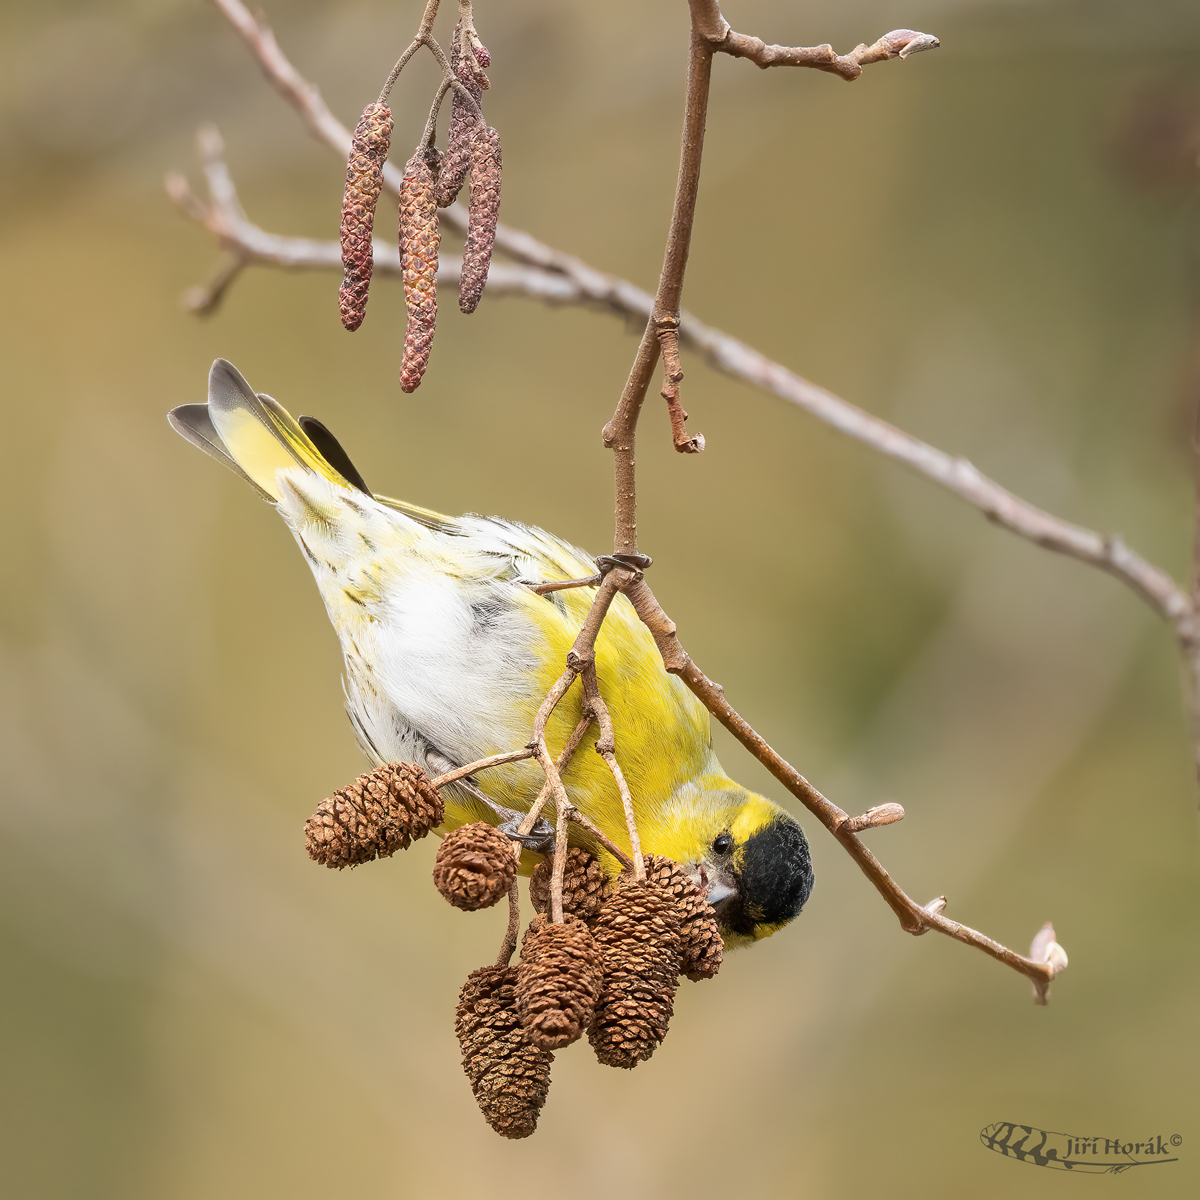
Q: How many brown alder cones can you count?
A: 7